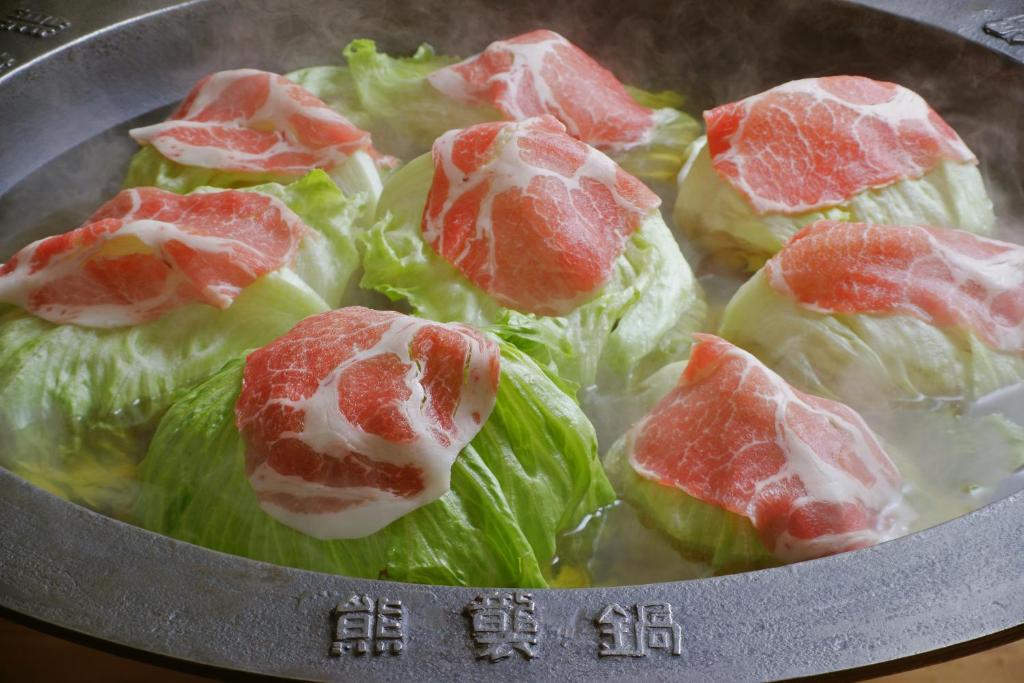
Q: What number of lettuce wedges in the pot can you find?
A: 8